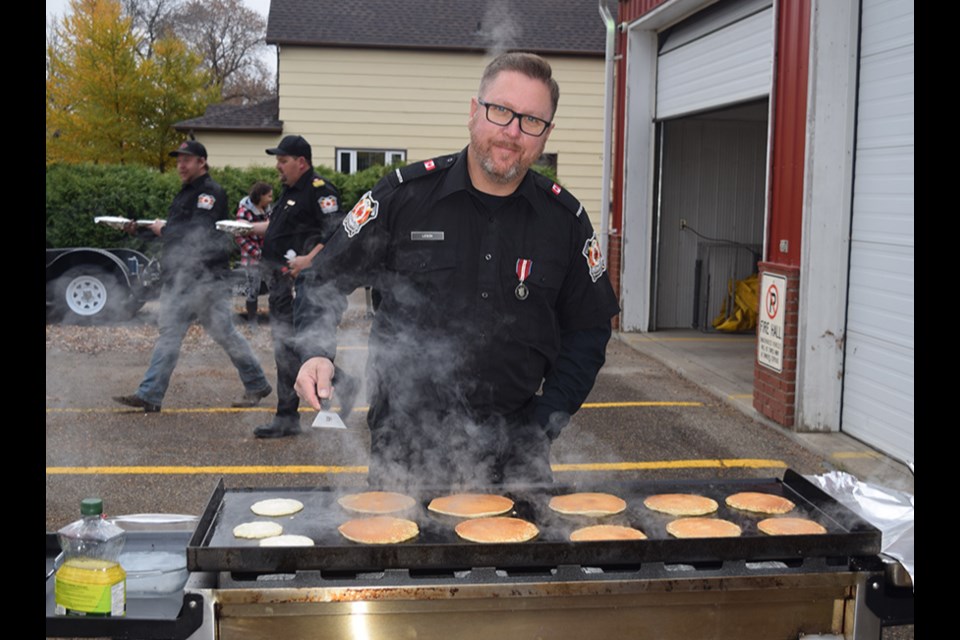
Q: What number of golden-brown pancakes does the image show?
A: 10